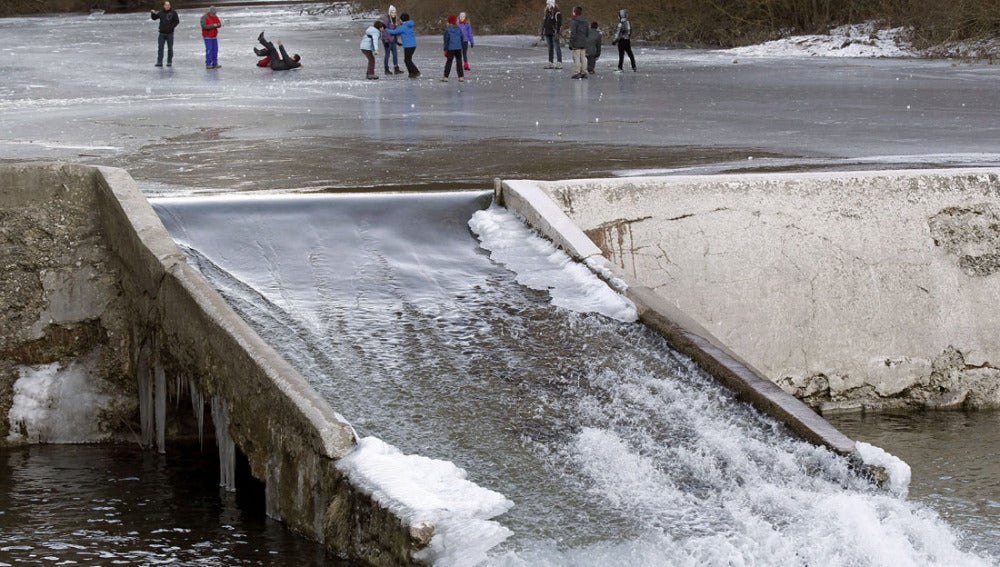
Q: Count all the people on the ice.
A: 12